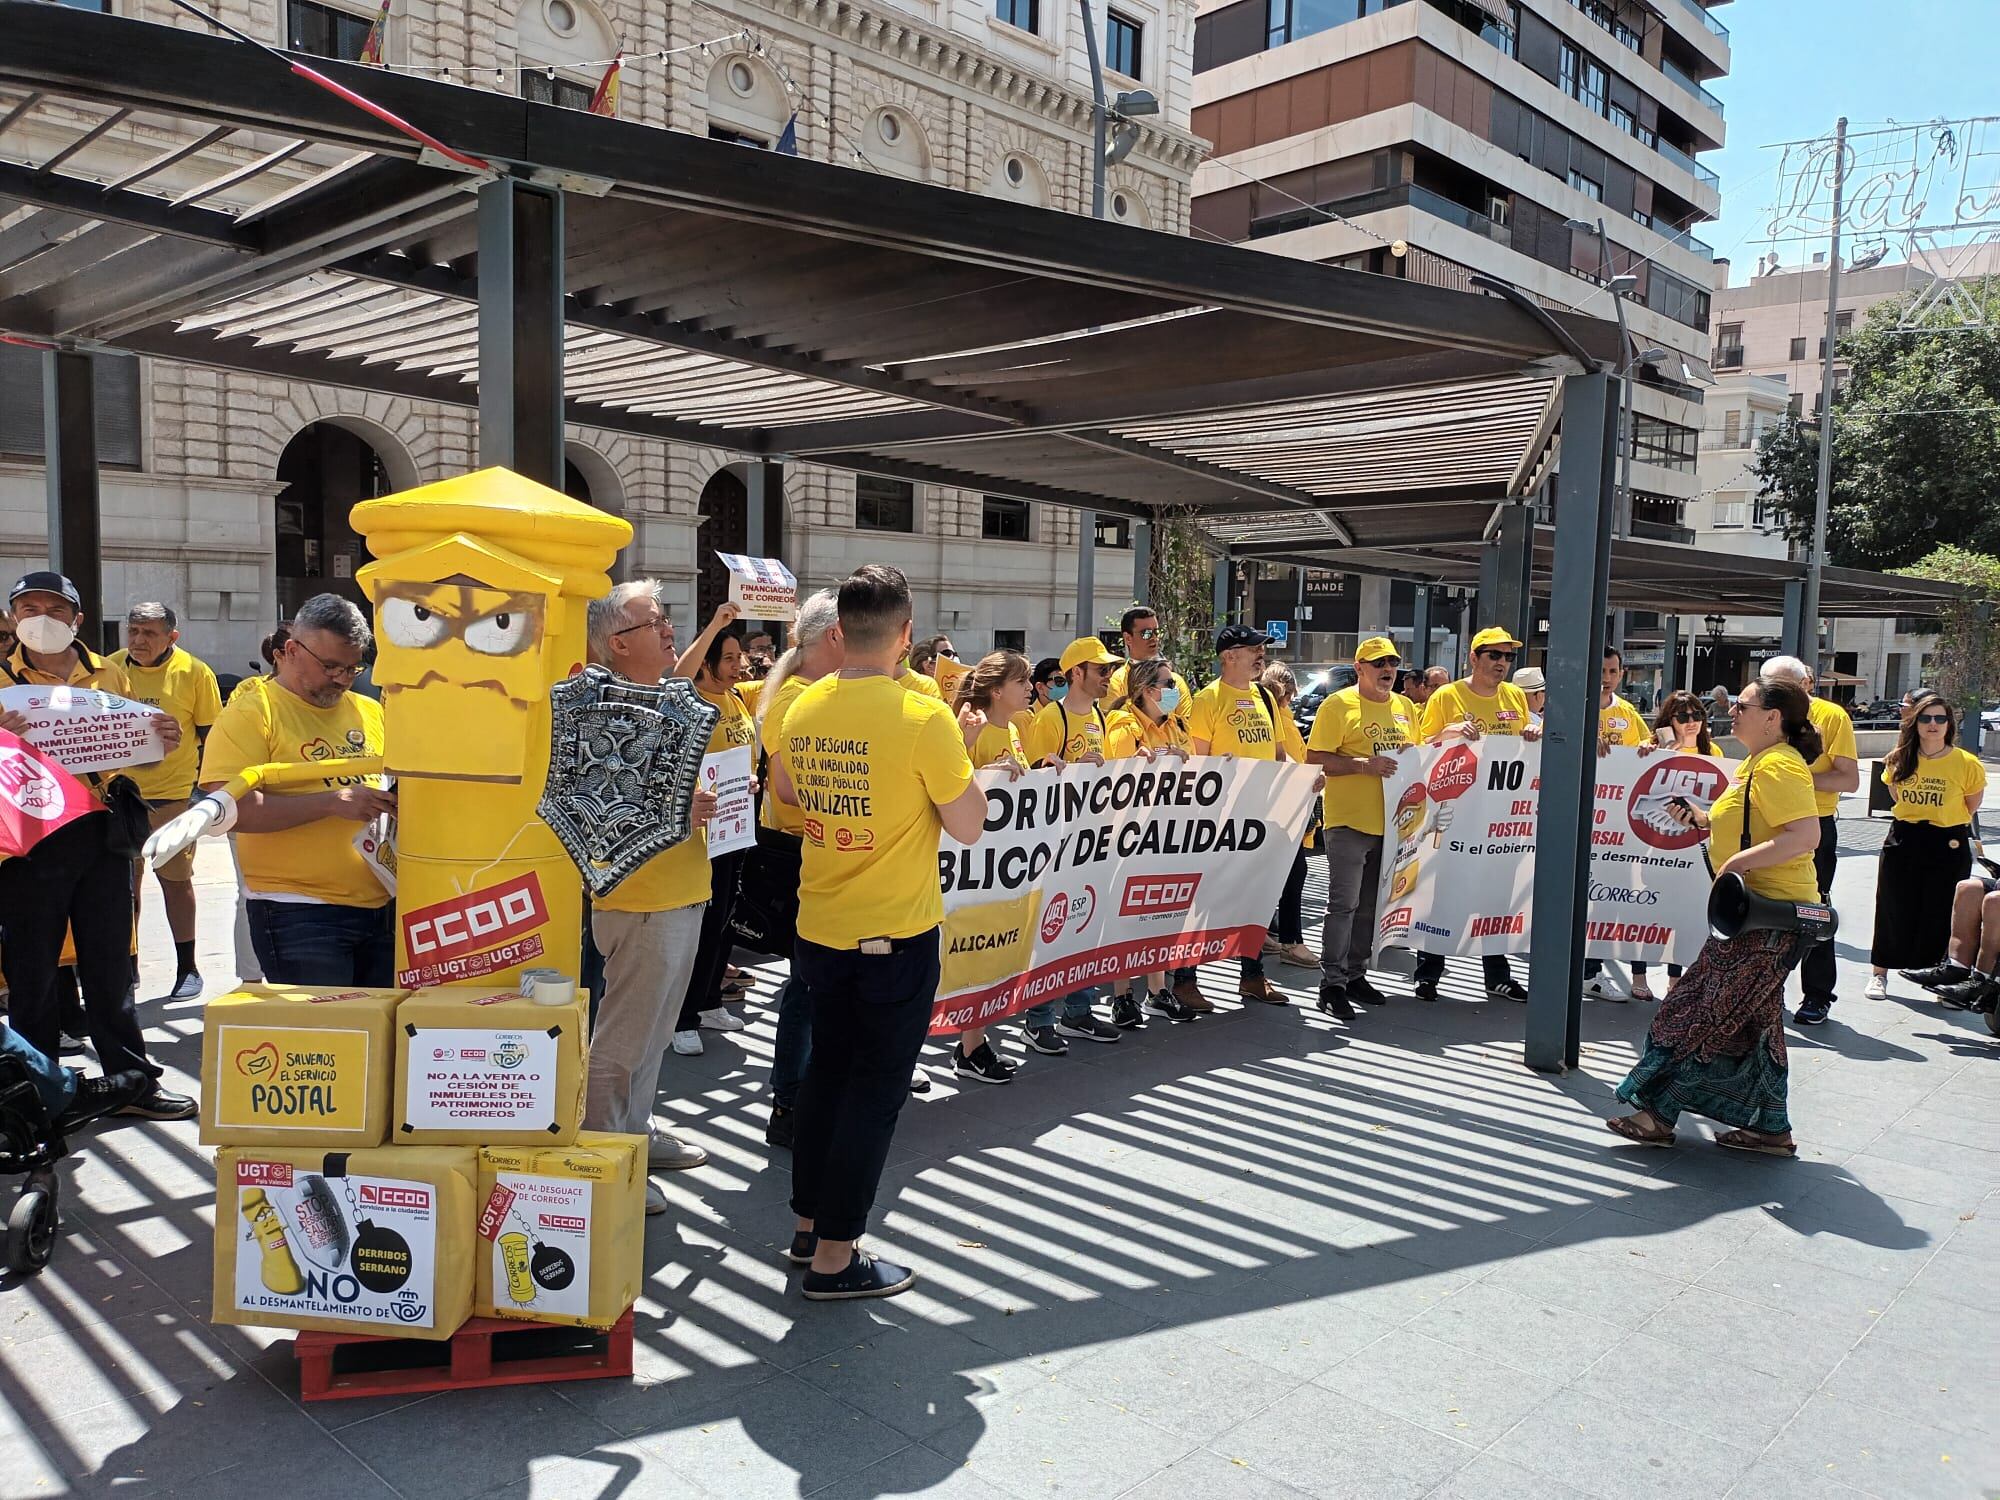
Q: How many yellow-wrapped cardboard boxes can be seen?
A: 4